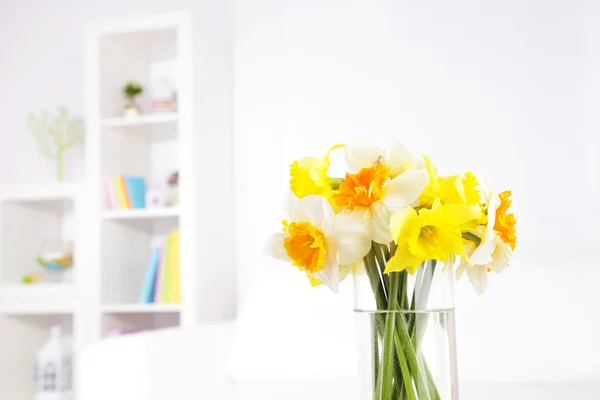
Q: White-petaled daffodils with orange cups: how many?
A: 3